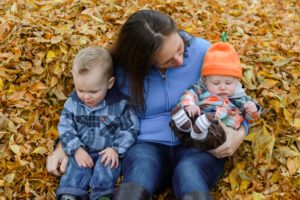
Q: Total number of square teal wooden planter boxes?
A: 0